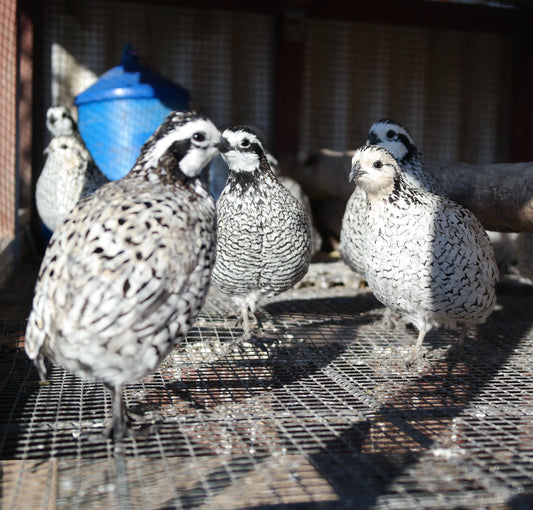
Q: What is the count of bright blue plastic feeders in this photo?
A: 1